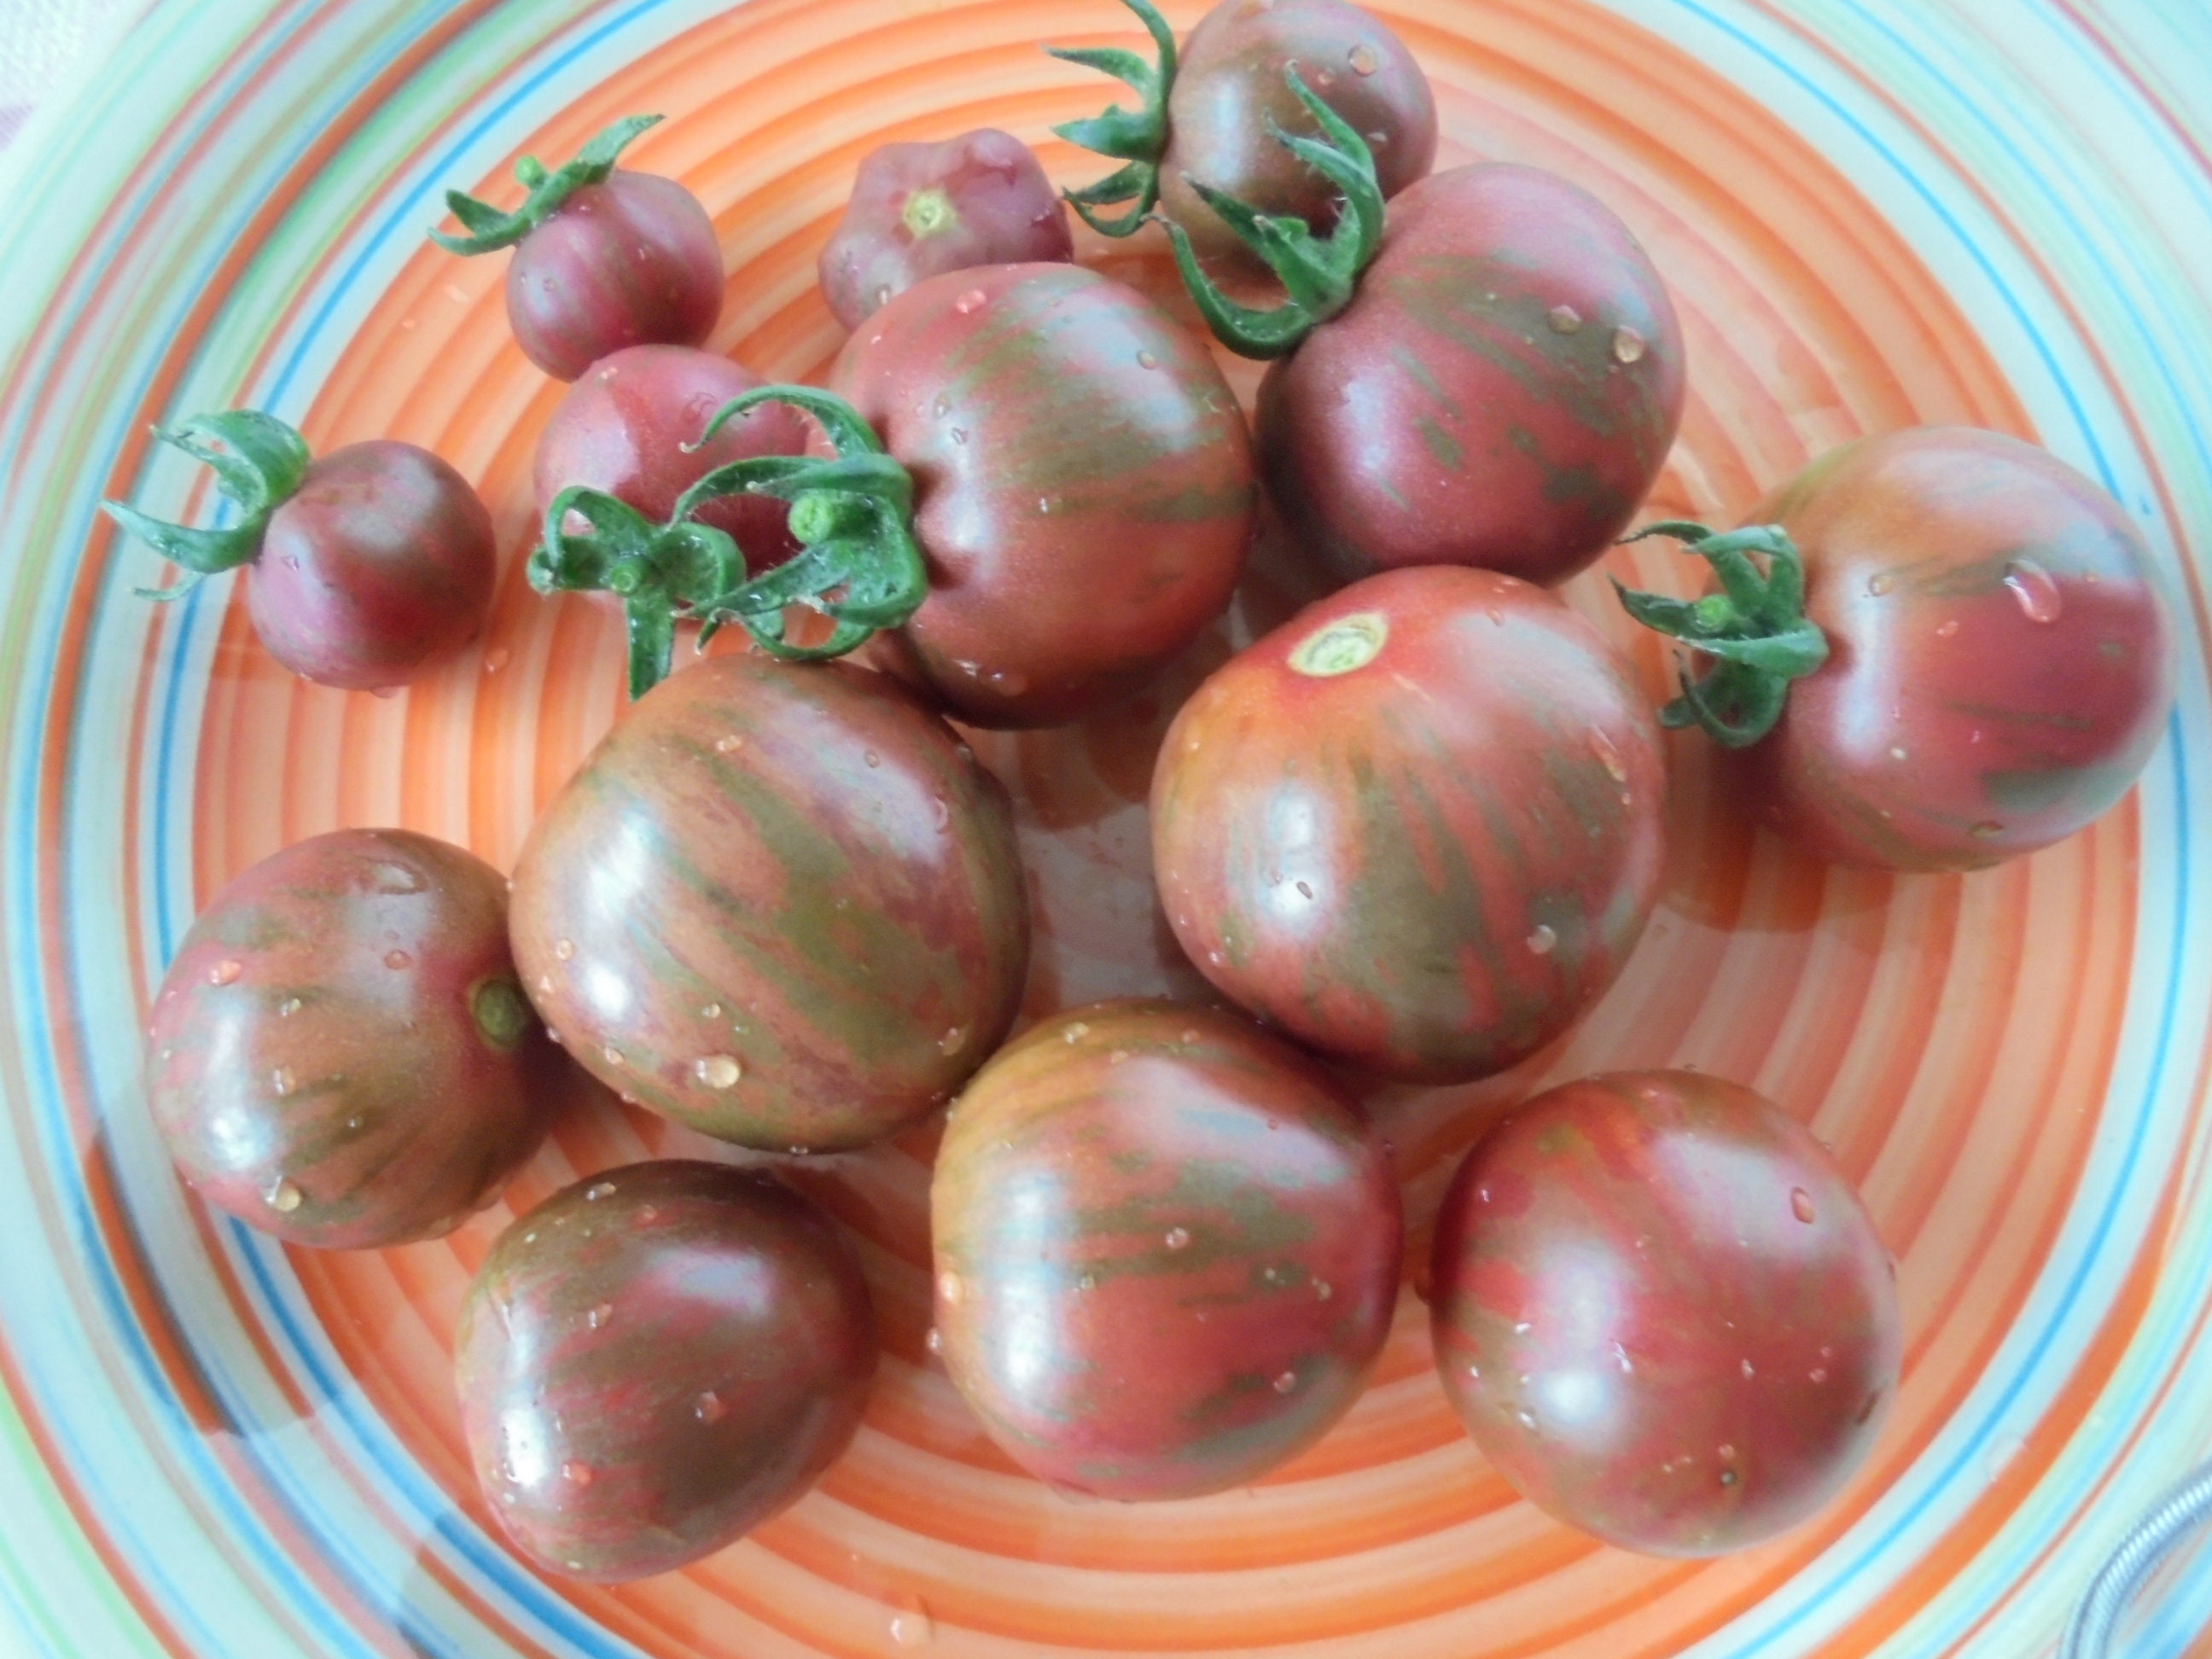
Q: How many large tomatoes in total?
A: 9